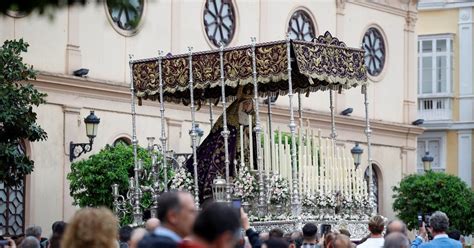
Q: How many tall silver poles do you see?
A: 11